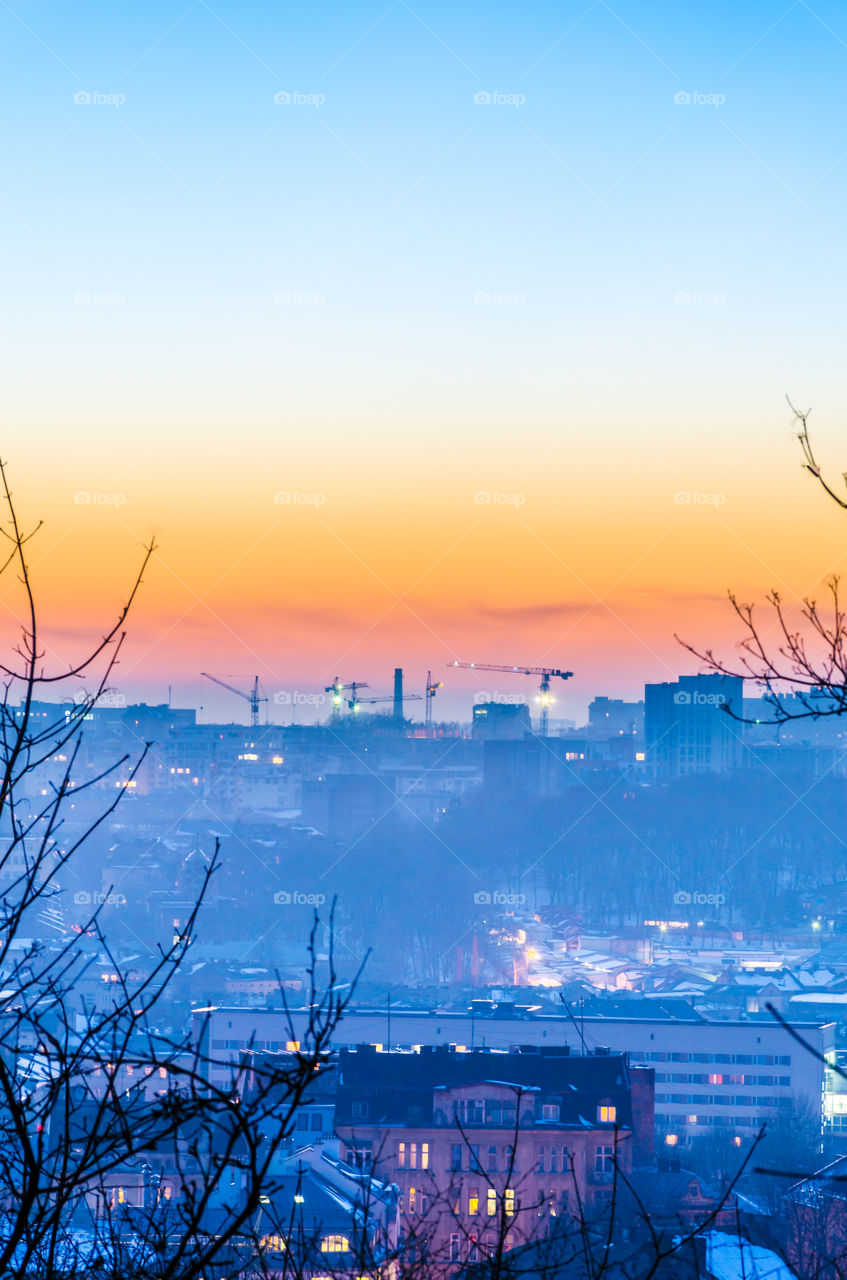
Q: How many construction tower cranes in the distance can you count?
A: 5